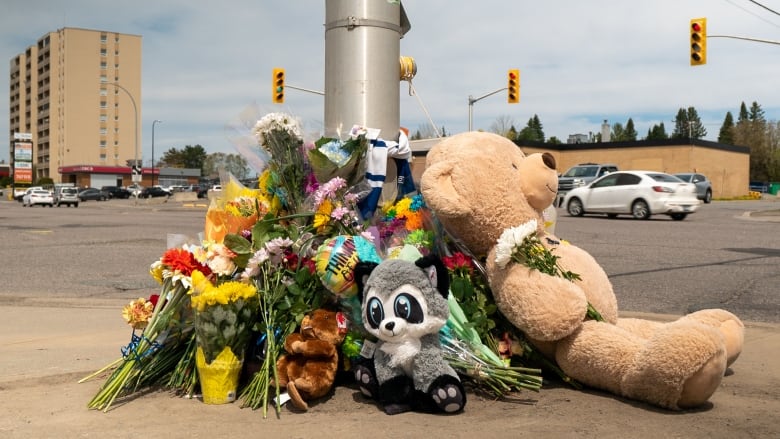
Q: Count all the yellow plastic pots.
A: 1